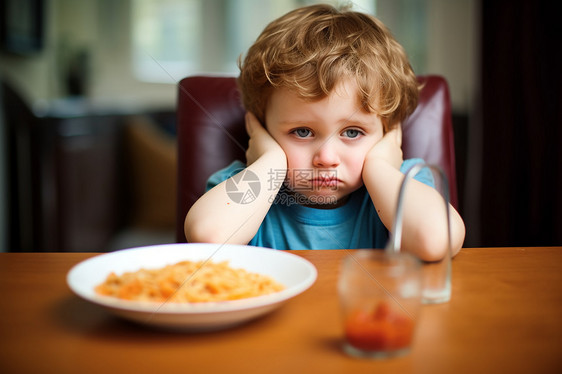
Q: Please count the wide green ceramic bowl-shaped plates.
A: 0